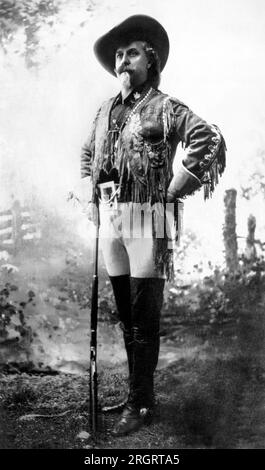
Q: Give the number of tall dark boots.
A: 2